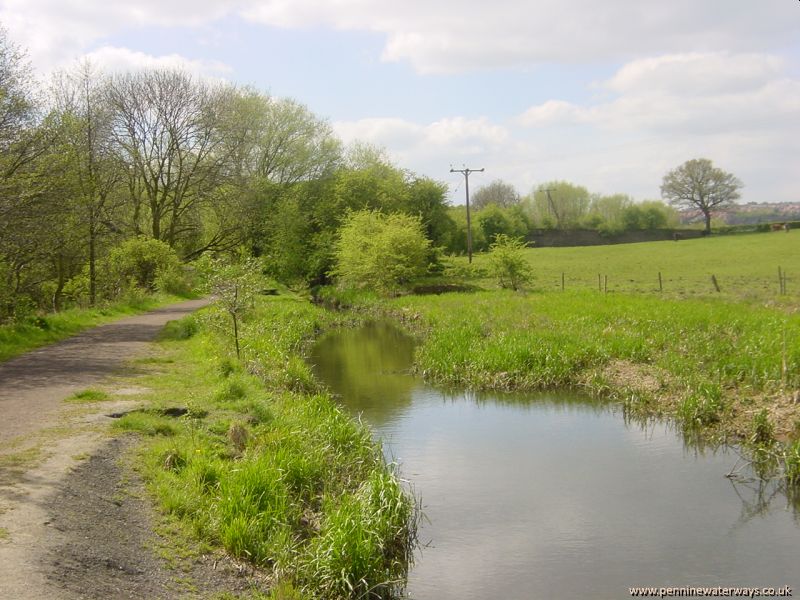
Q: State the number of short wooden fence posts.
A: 7